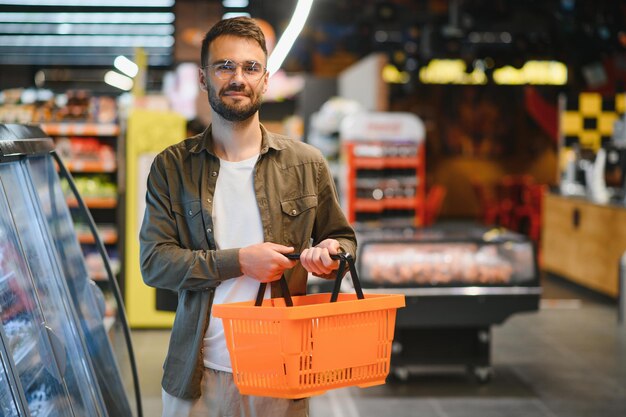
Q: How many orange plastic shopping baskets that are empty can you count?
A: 1